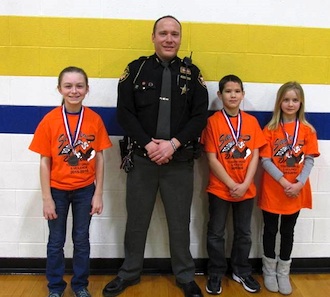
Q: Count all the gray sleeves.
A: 2